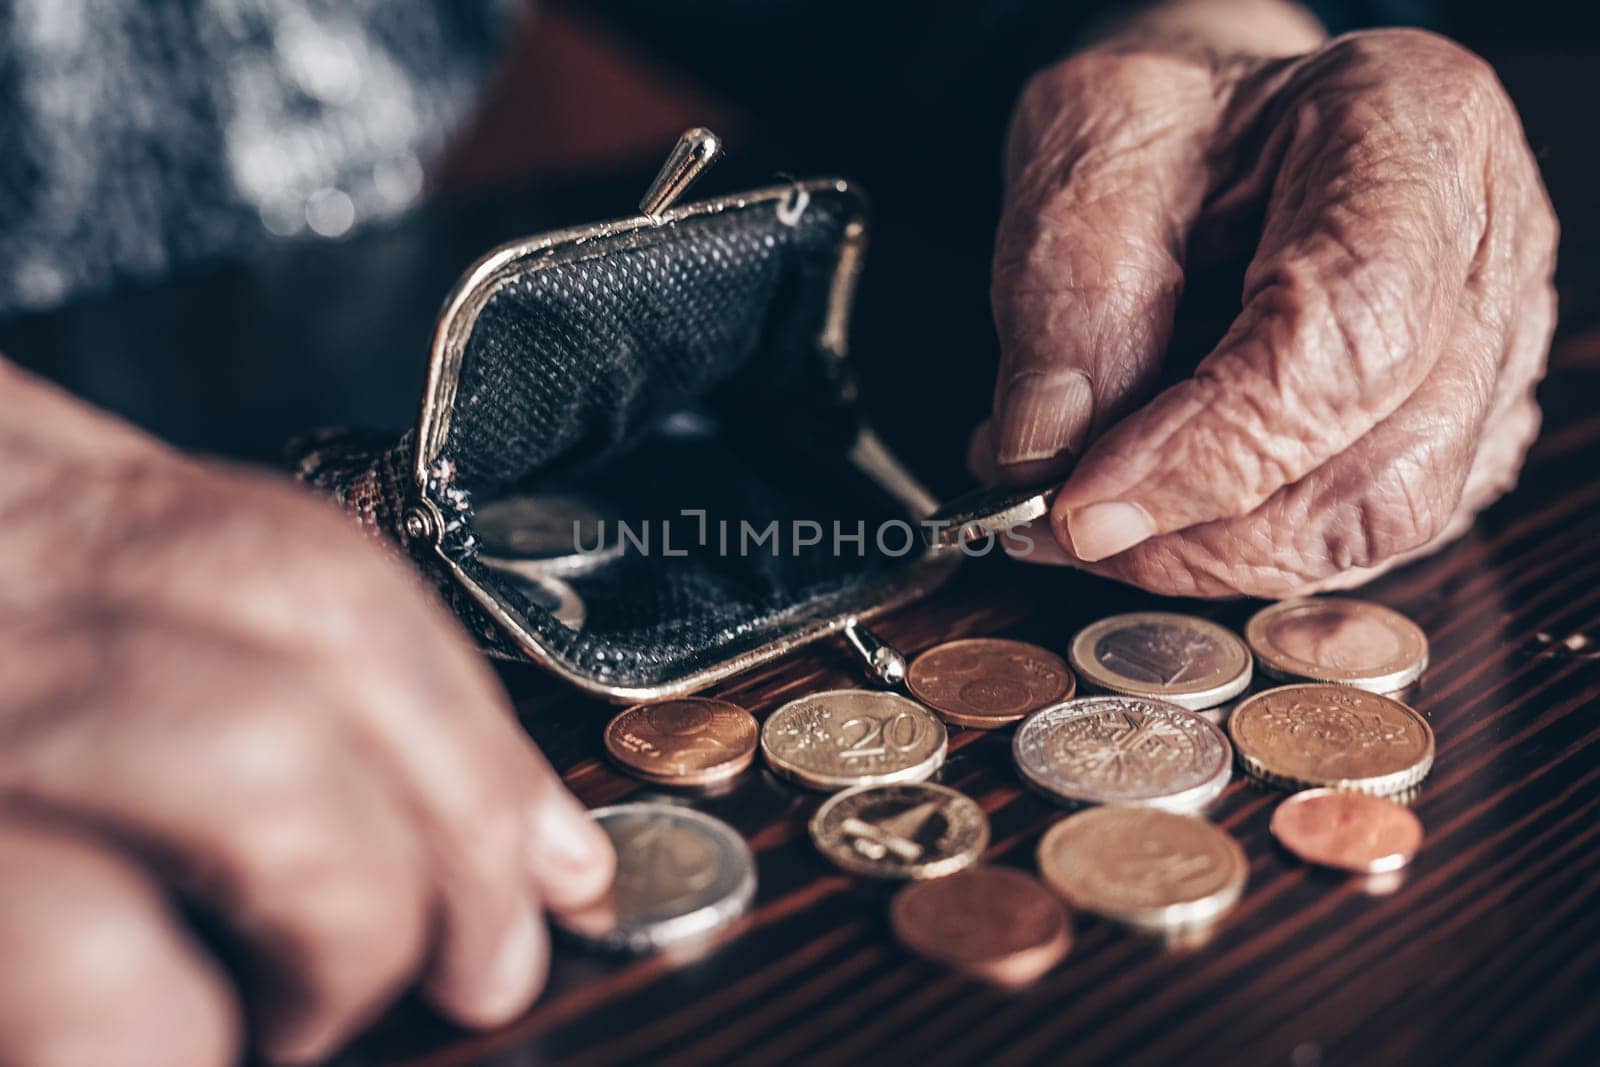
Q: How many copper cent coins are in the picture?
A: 4